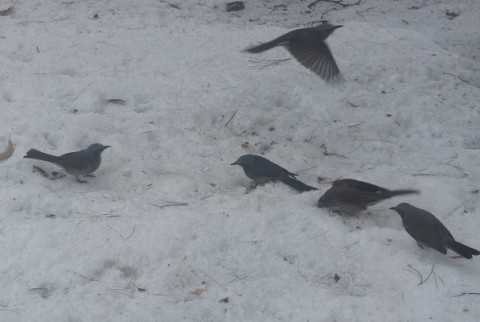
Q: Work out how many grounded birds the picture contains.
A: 4